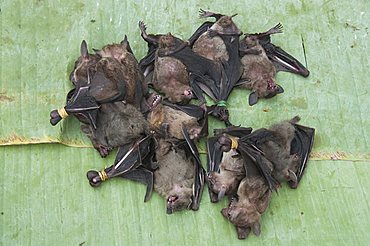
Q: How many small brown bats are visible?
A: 11